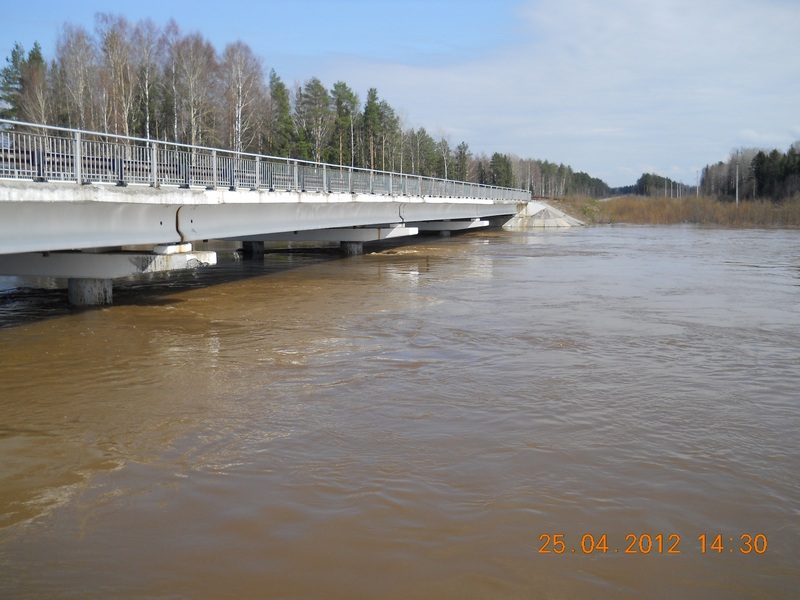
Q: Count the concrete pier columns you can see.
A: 4